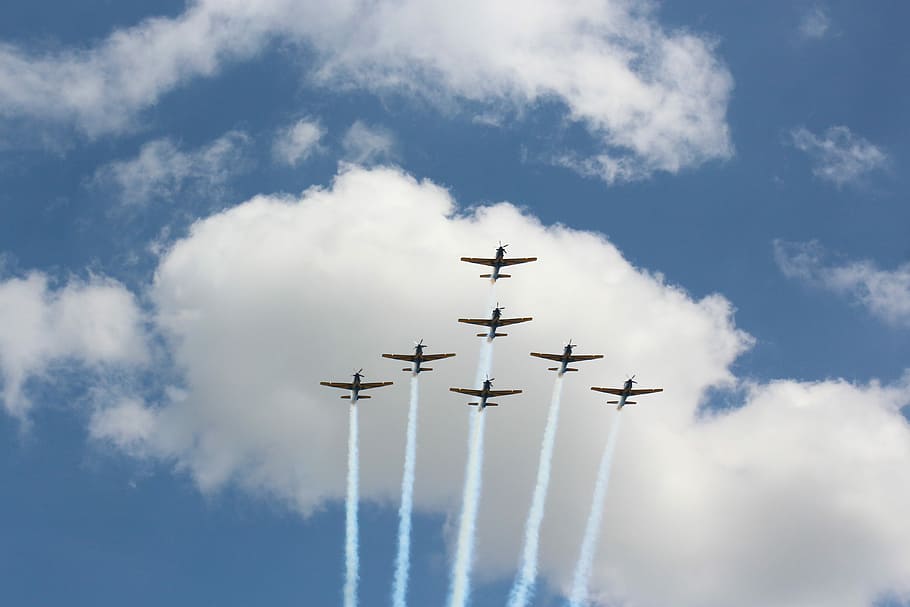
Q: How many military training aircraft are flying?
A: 7